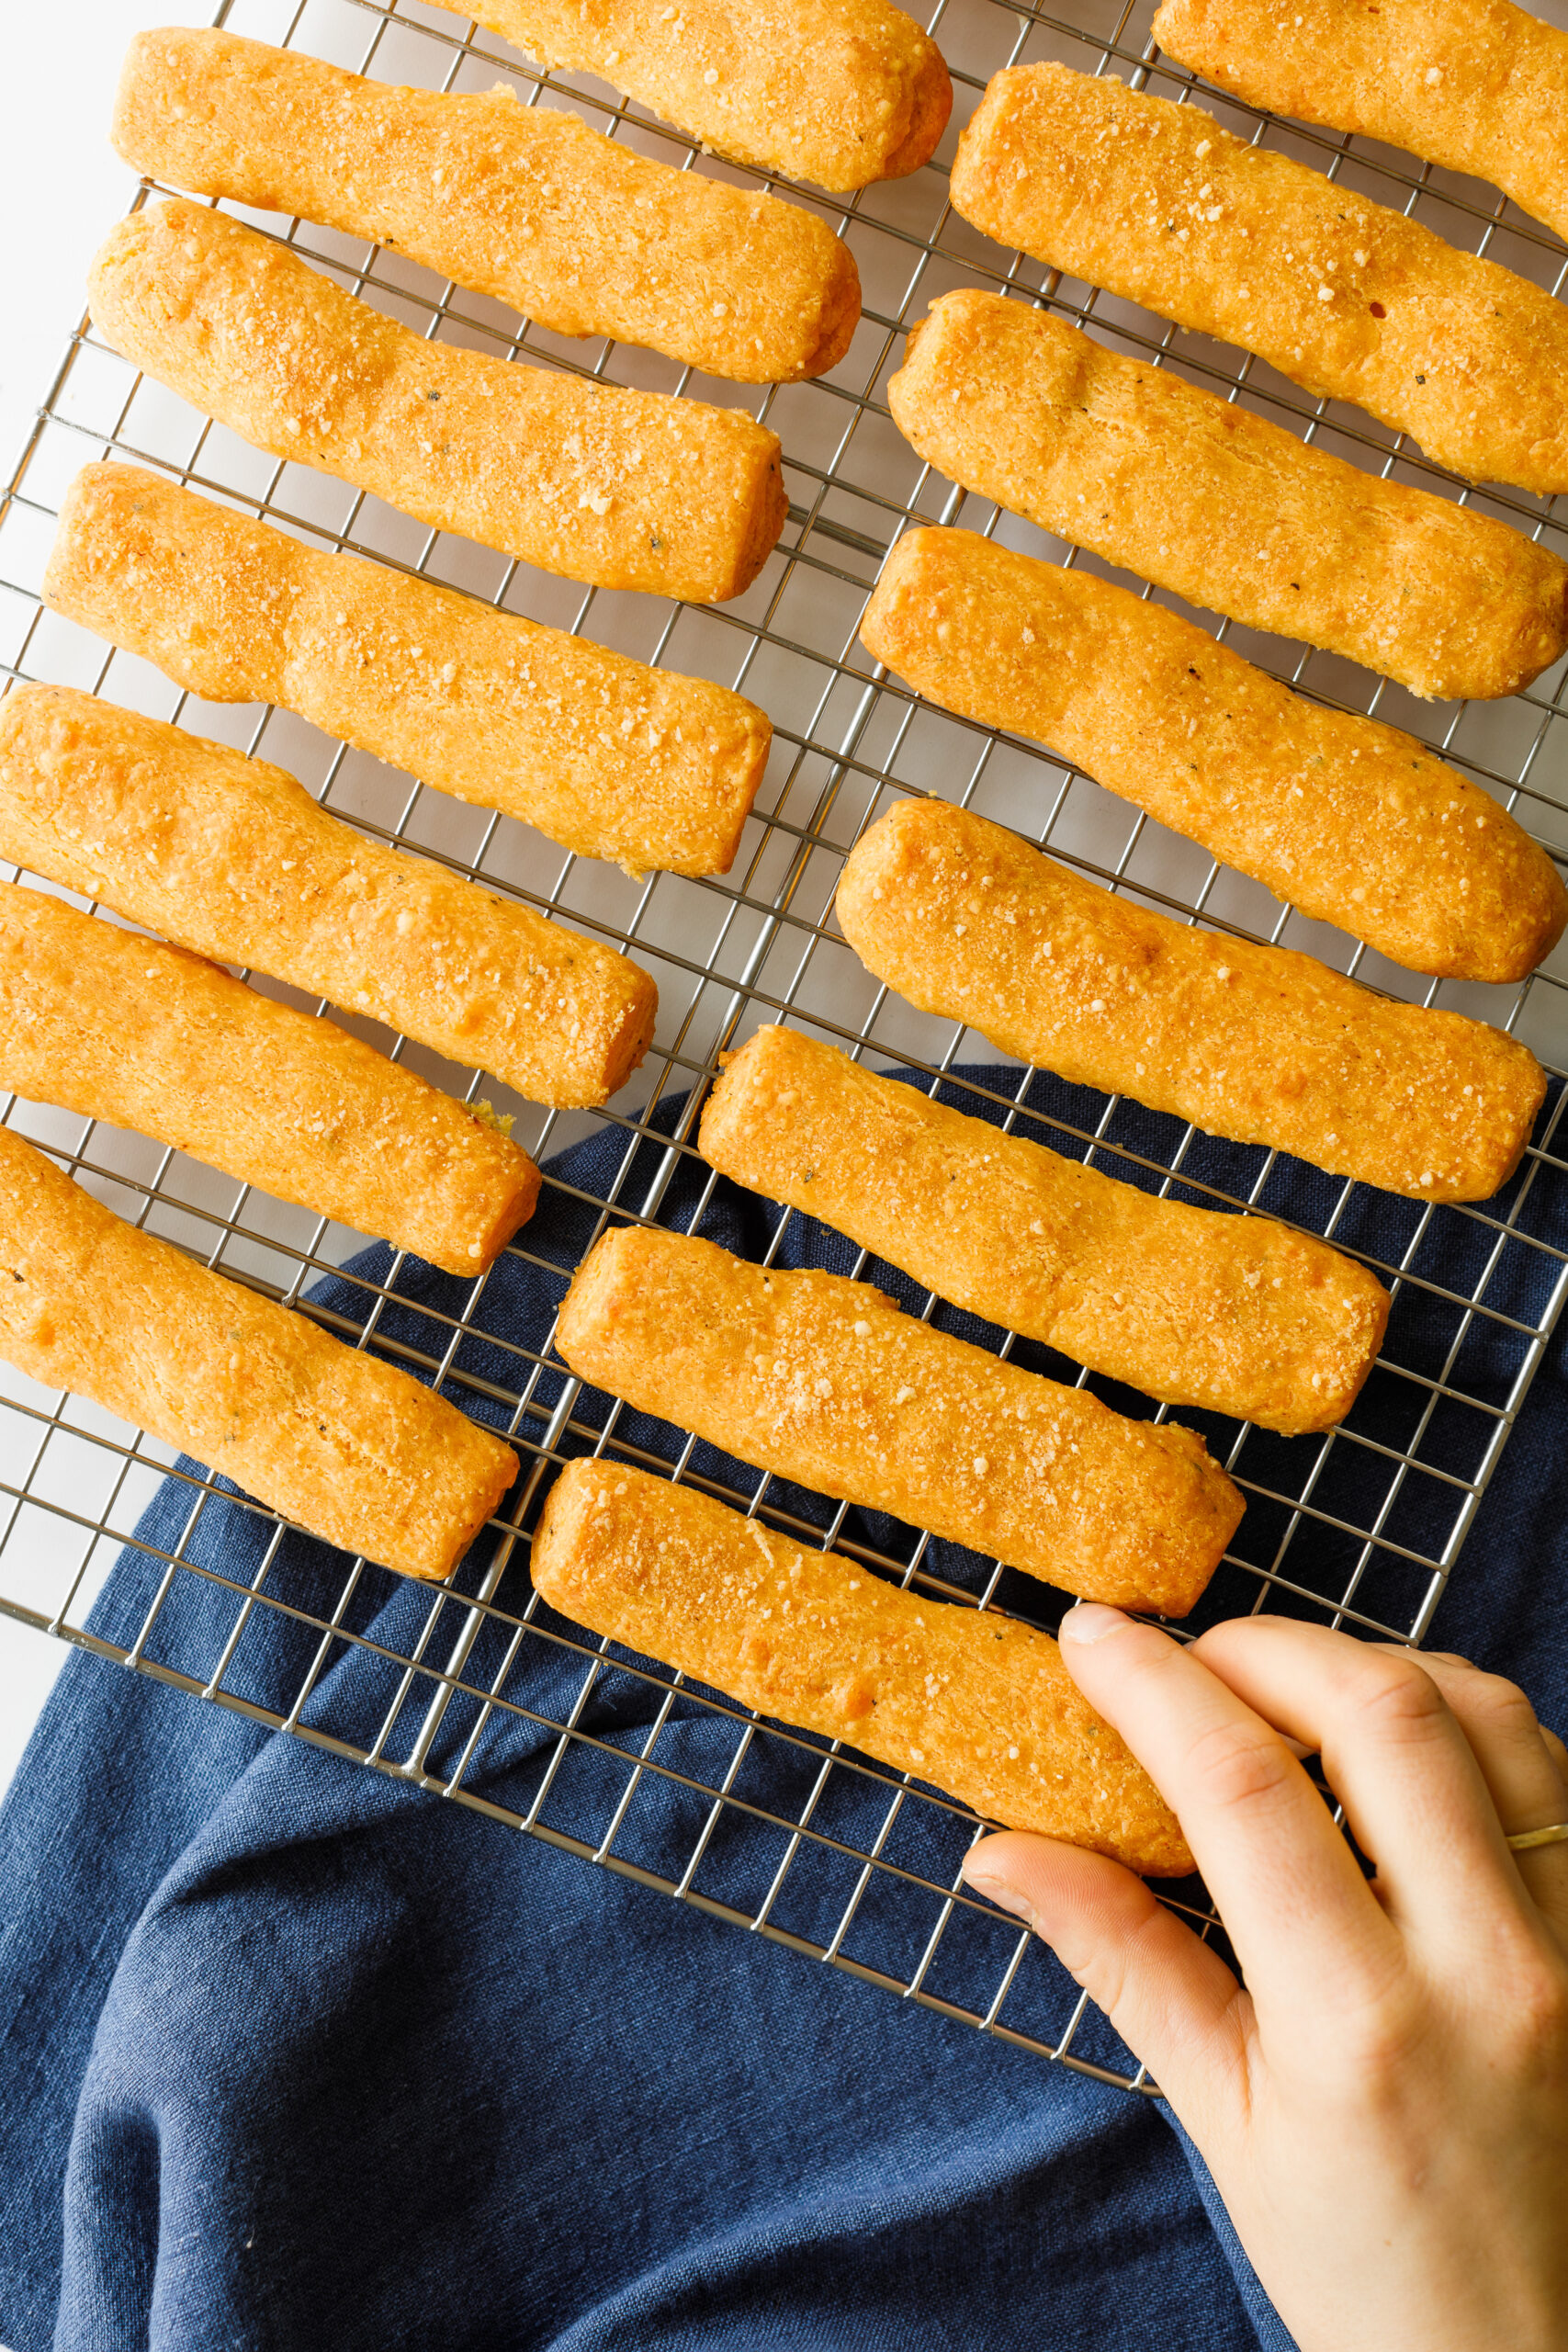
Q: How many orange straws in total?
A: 15